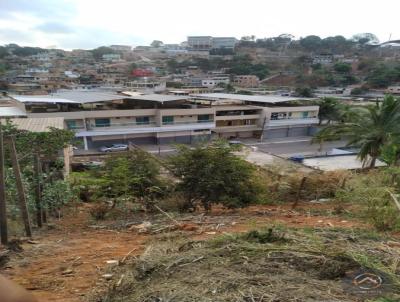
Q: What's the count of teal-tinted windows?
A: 6